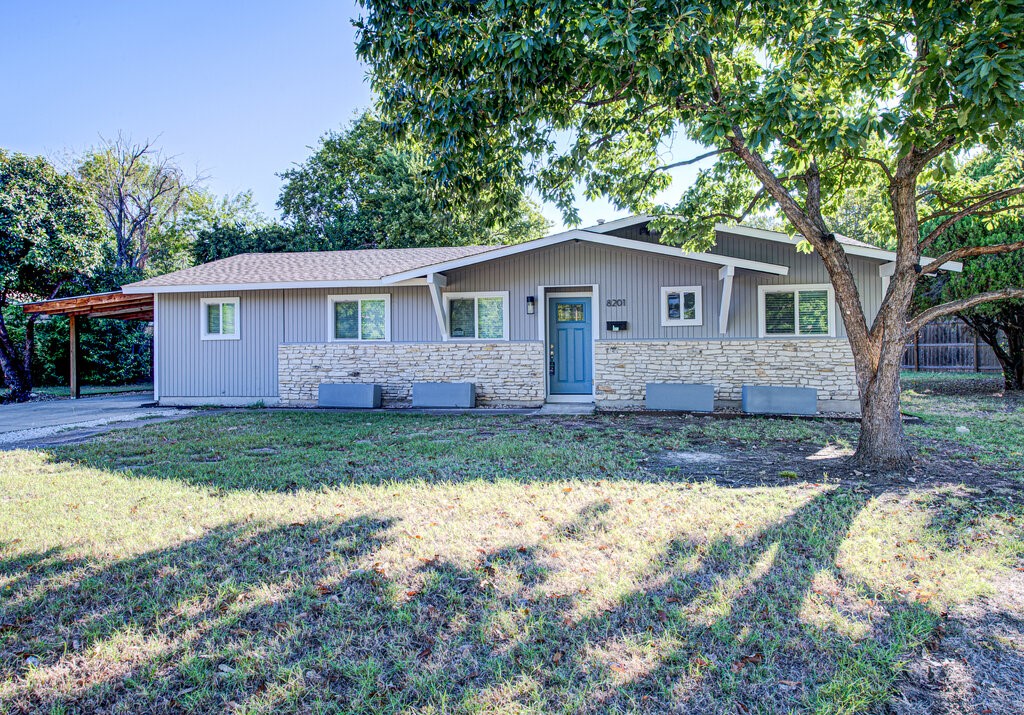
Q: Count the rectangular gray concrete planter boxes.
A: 4